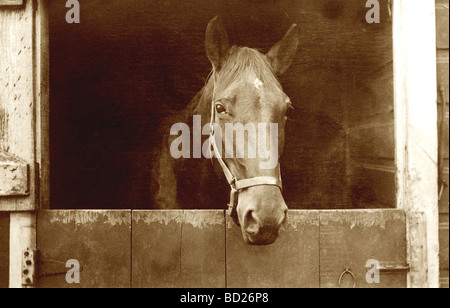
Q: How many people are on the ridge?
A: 0